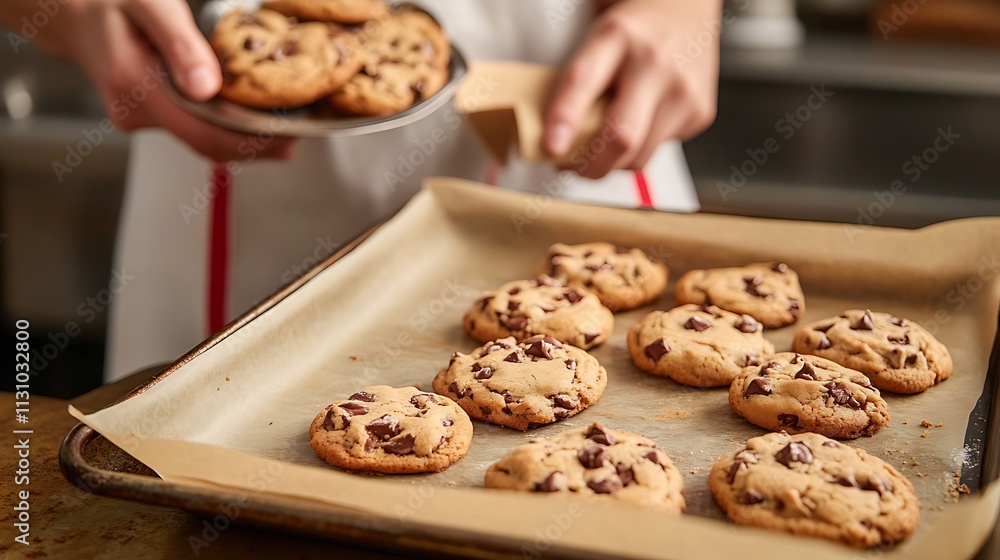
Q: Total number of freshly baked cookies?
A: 13